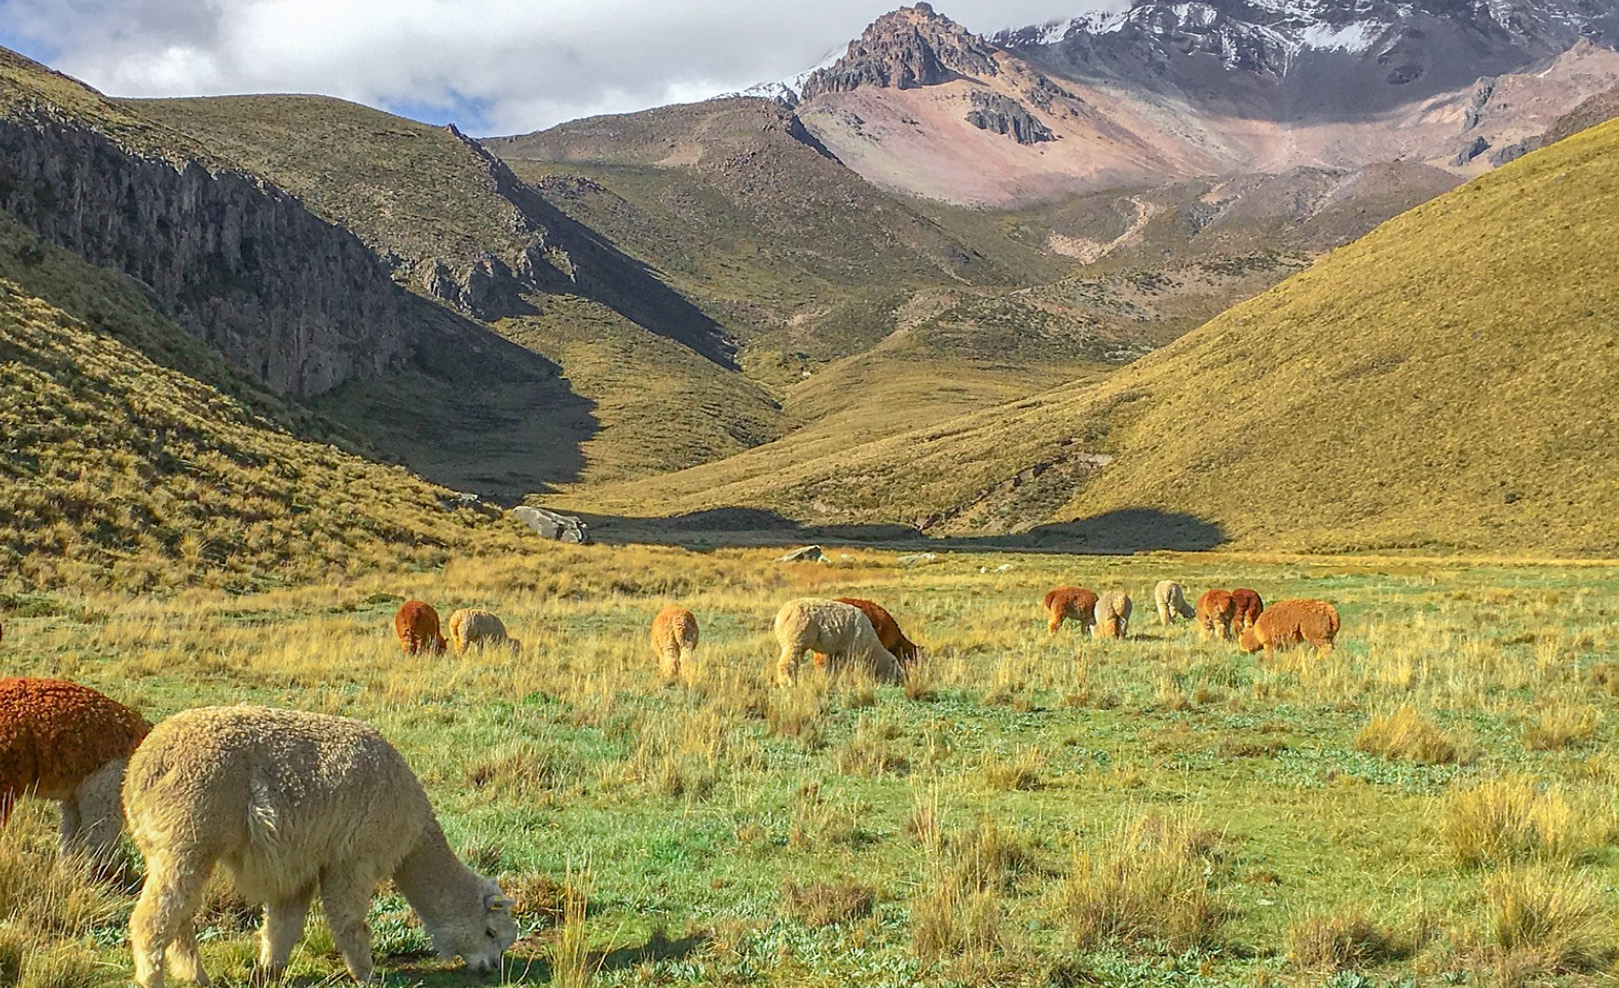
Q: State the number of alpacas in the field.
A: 13